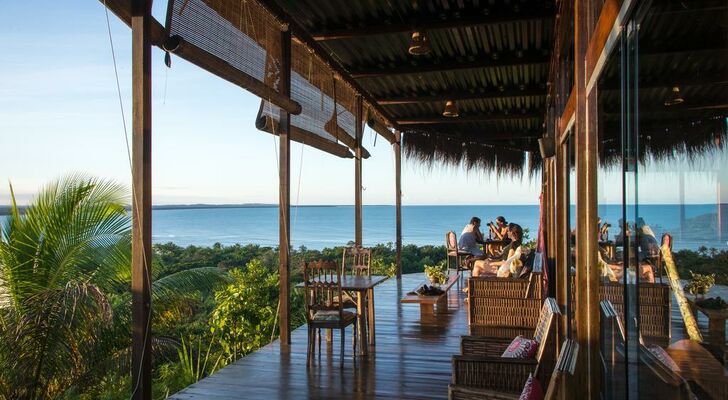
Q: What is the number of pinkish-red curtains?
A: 1